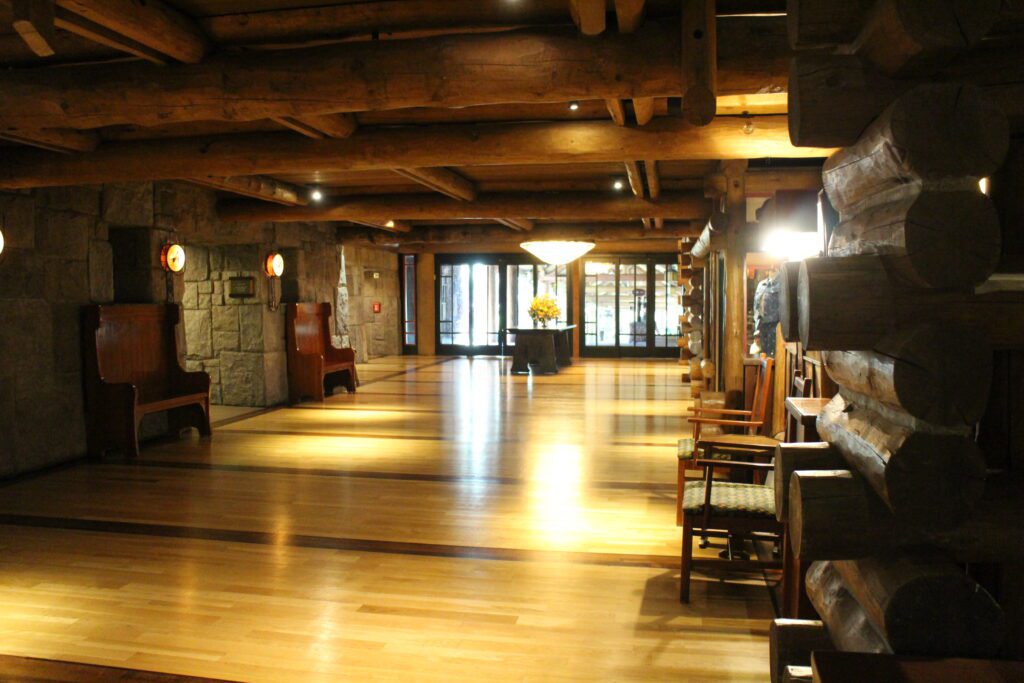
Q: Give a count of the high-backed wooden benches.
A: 2